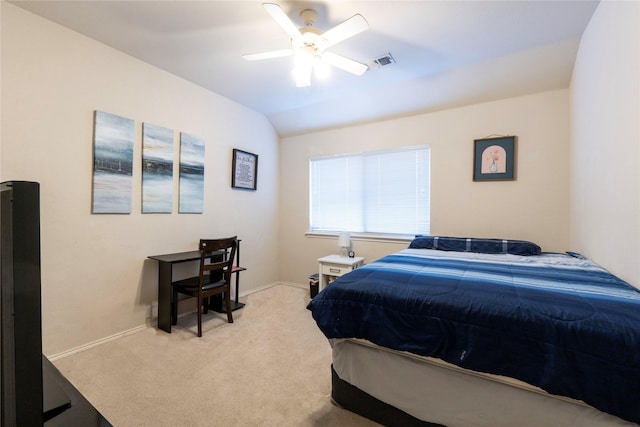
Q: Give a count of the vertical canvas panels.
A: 3